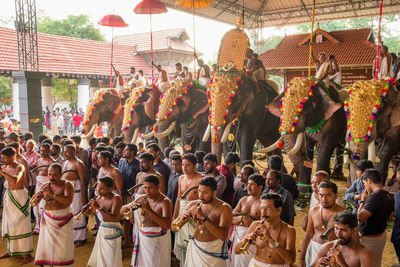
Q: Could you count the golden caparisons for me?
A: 6